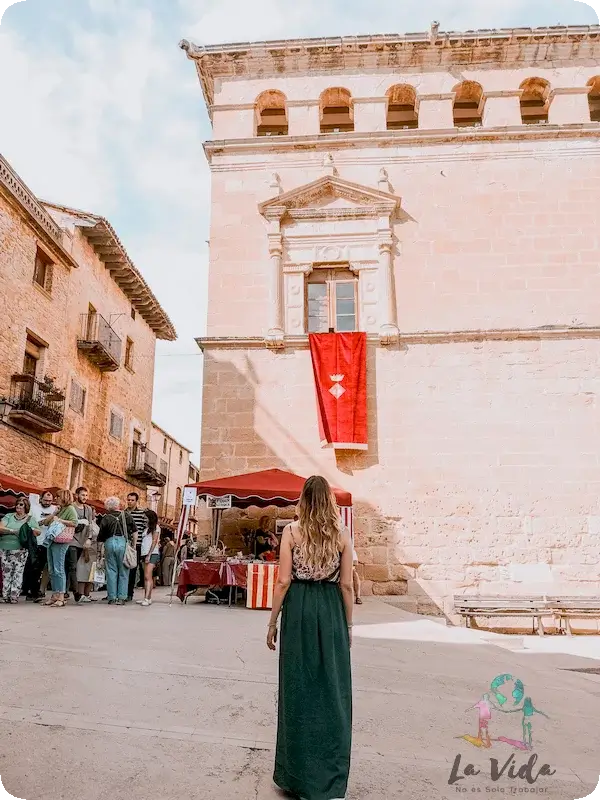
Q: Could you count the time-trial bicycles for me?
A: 0